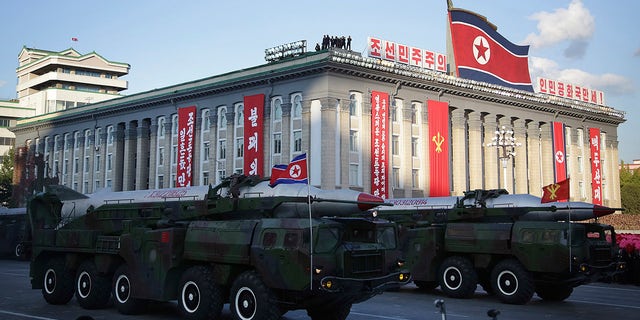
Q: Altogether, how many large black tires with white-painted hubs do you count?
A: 7